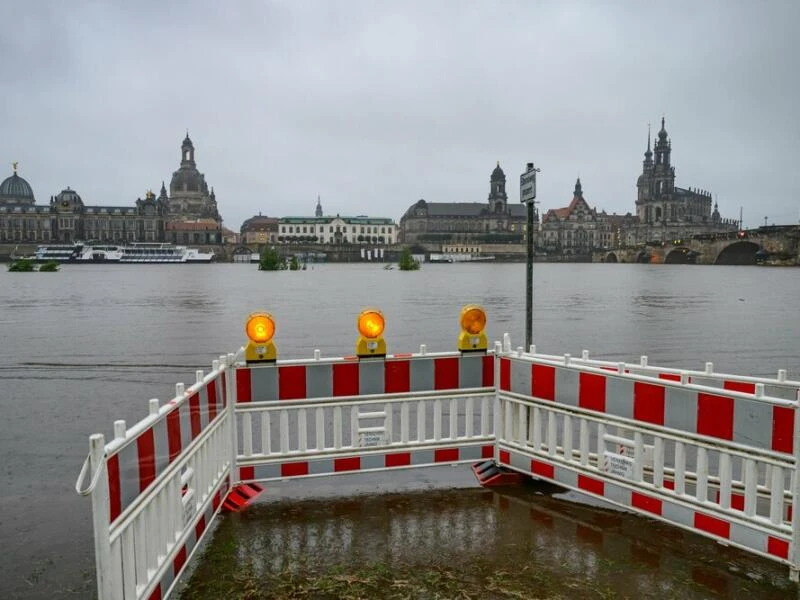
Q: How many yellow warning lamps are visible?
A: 3